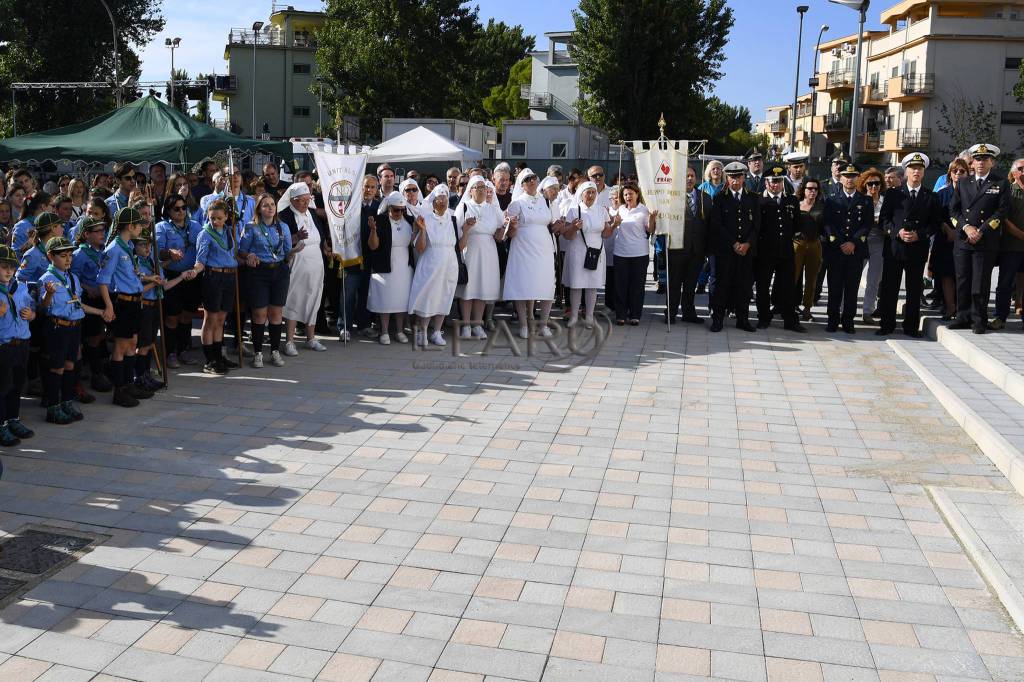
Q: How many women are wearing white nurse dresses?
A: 9